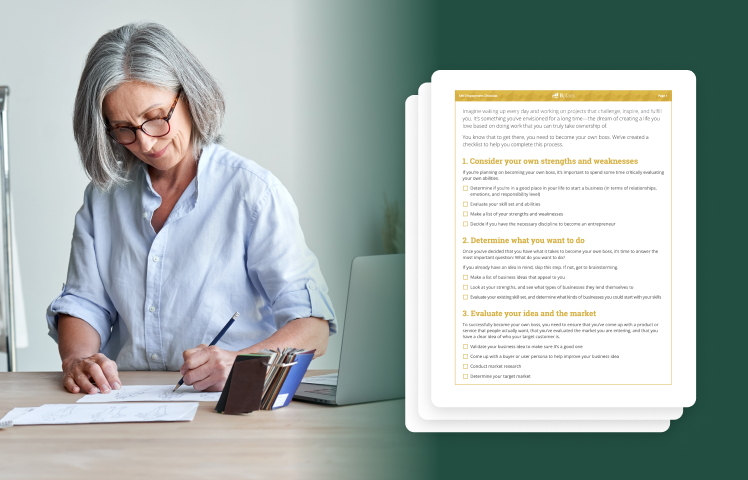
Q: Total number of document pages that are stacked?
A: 3